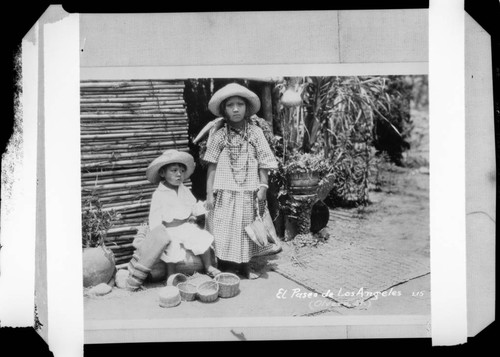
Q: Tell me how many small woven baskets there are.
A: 5